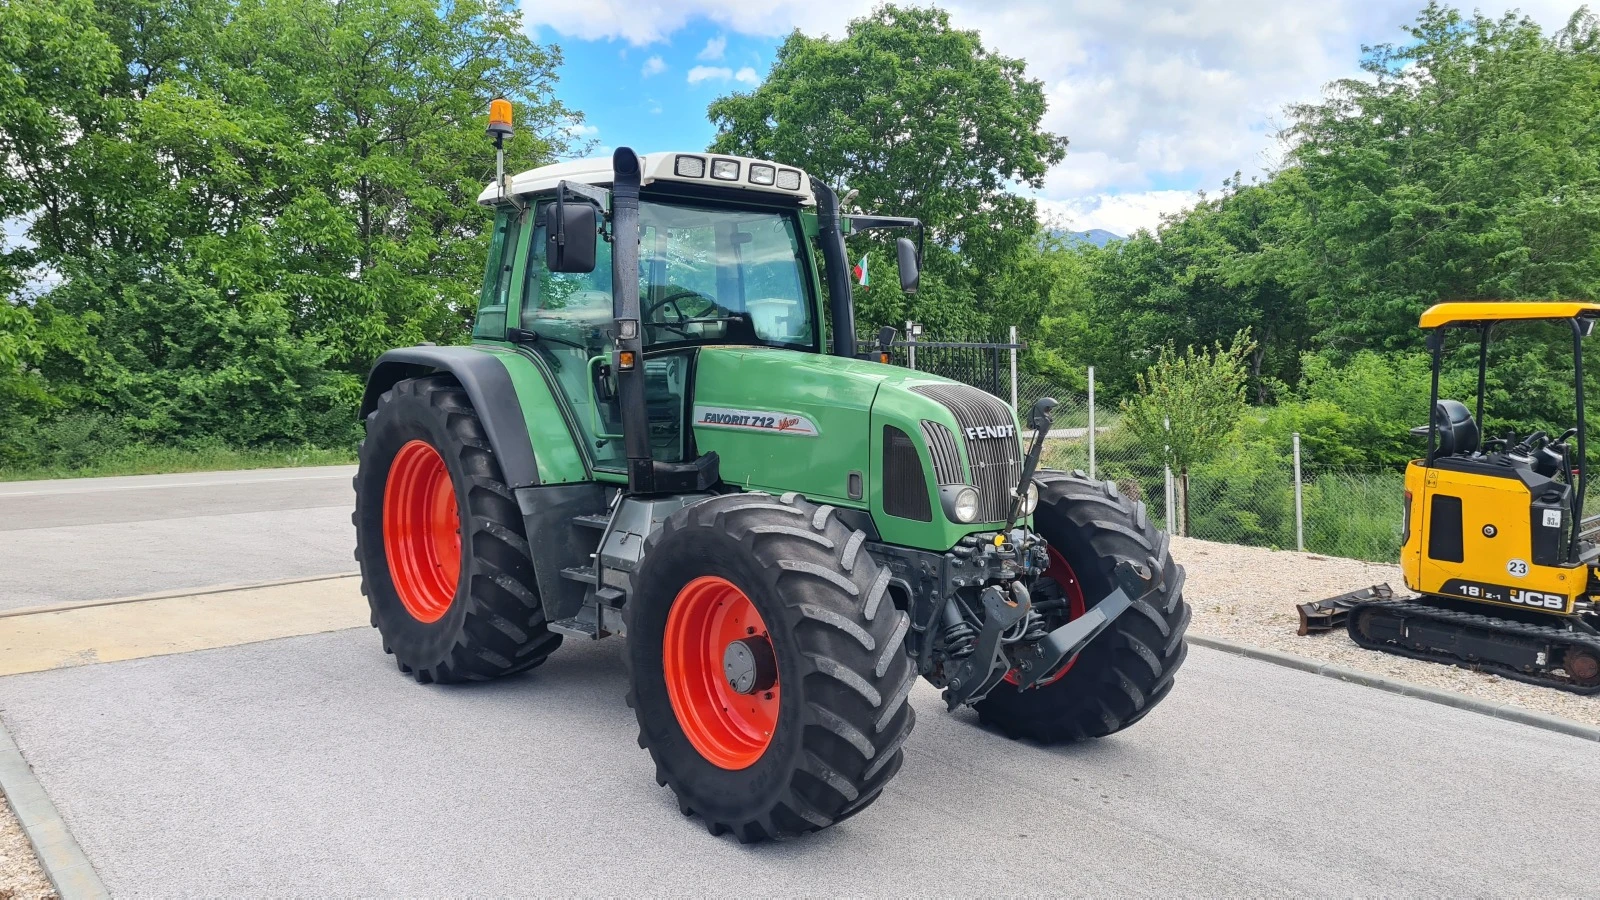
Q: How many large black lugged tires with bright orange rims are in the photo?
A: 3